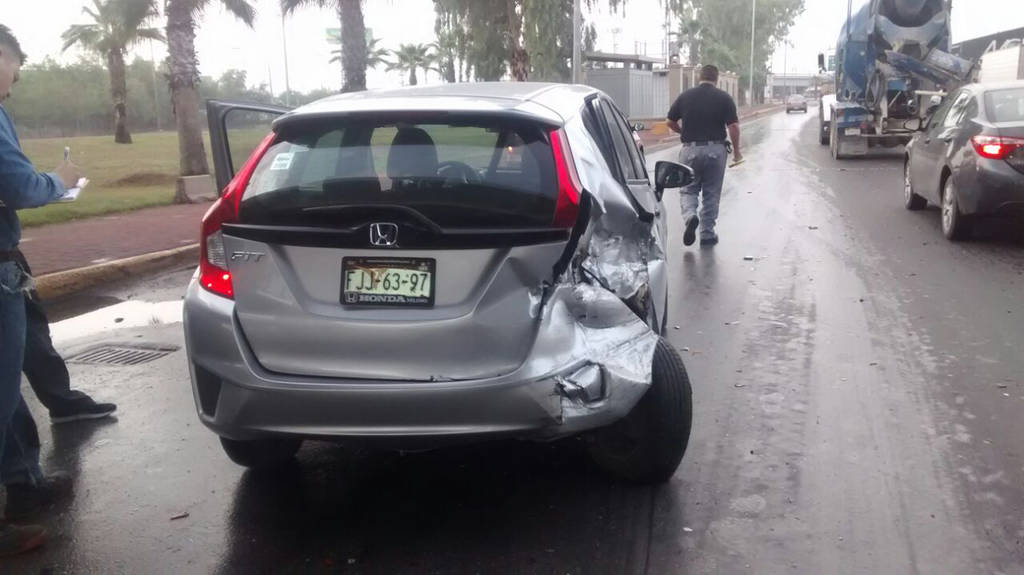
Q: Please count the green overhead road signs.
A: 1